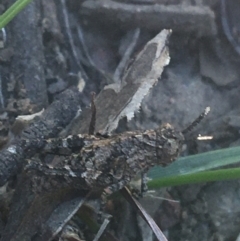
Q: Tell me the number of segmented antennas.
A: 1